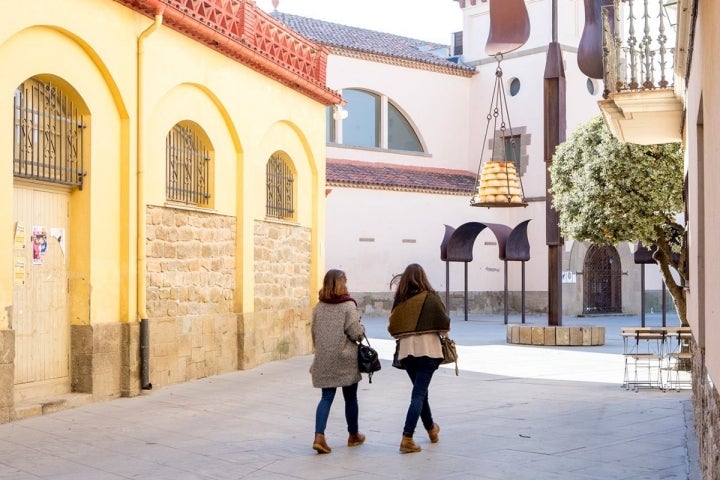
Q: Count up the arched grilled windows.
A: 3